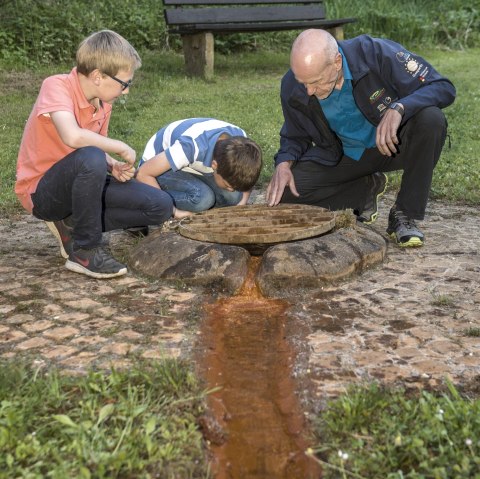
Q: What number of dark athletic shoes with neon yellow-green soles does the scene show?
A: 2